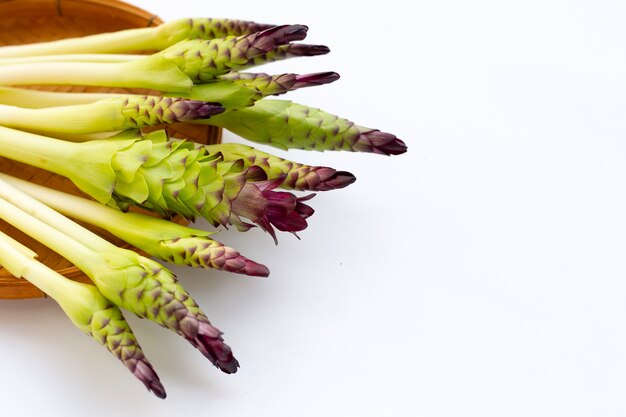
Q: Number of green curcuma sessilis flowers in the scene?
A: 11